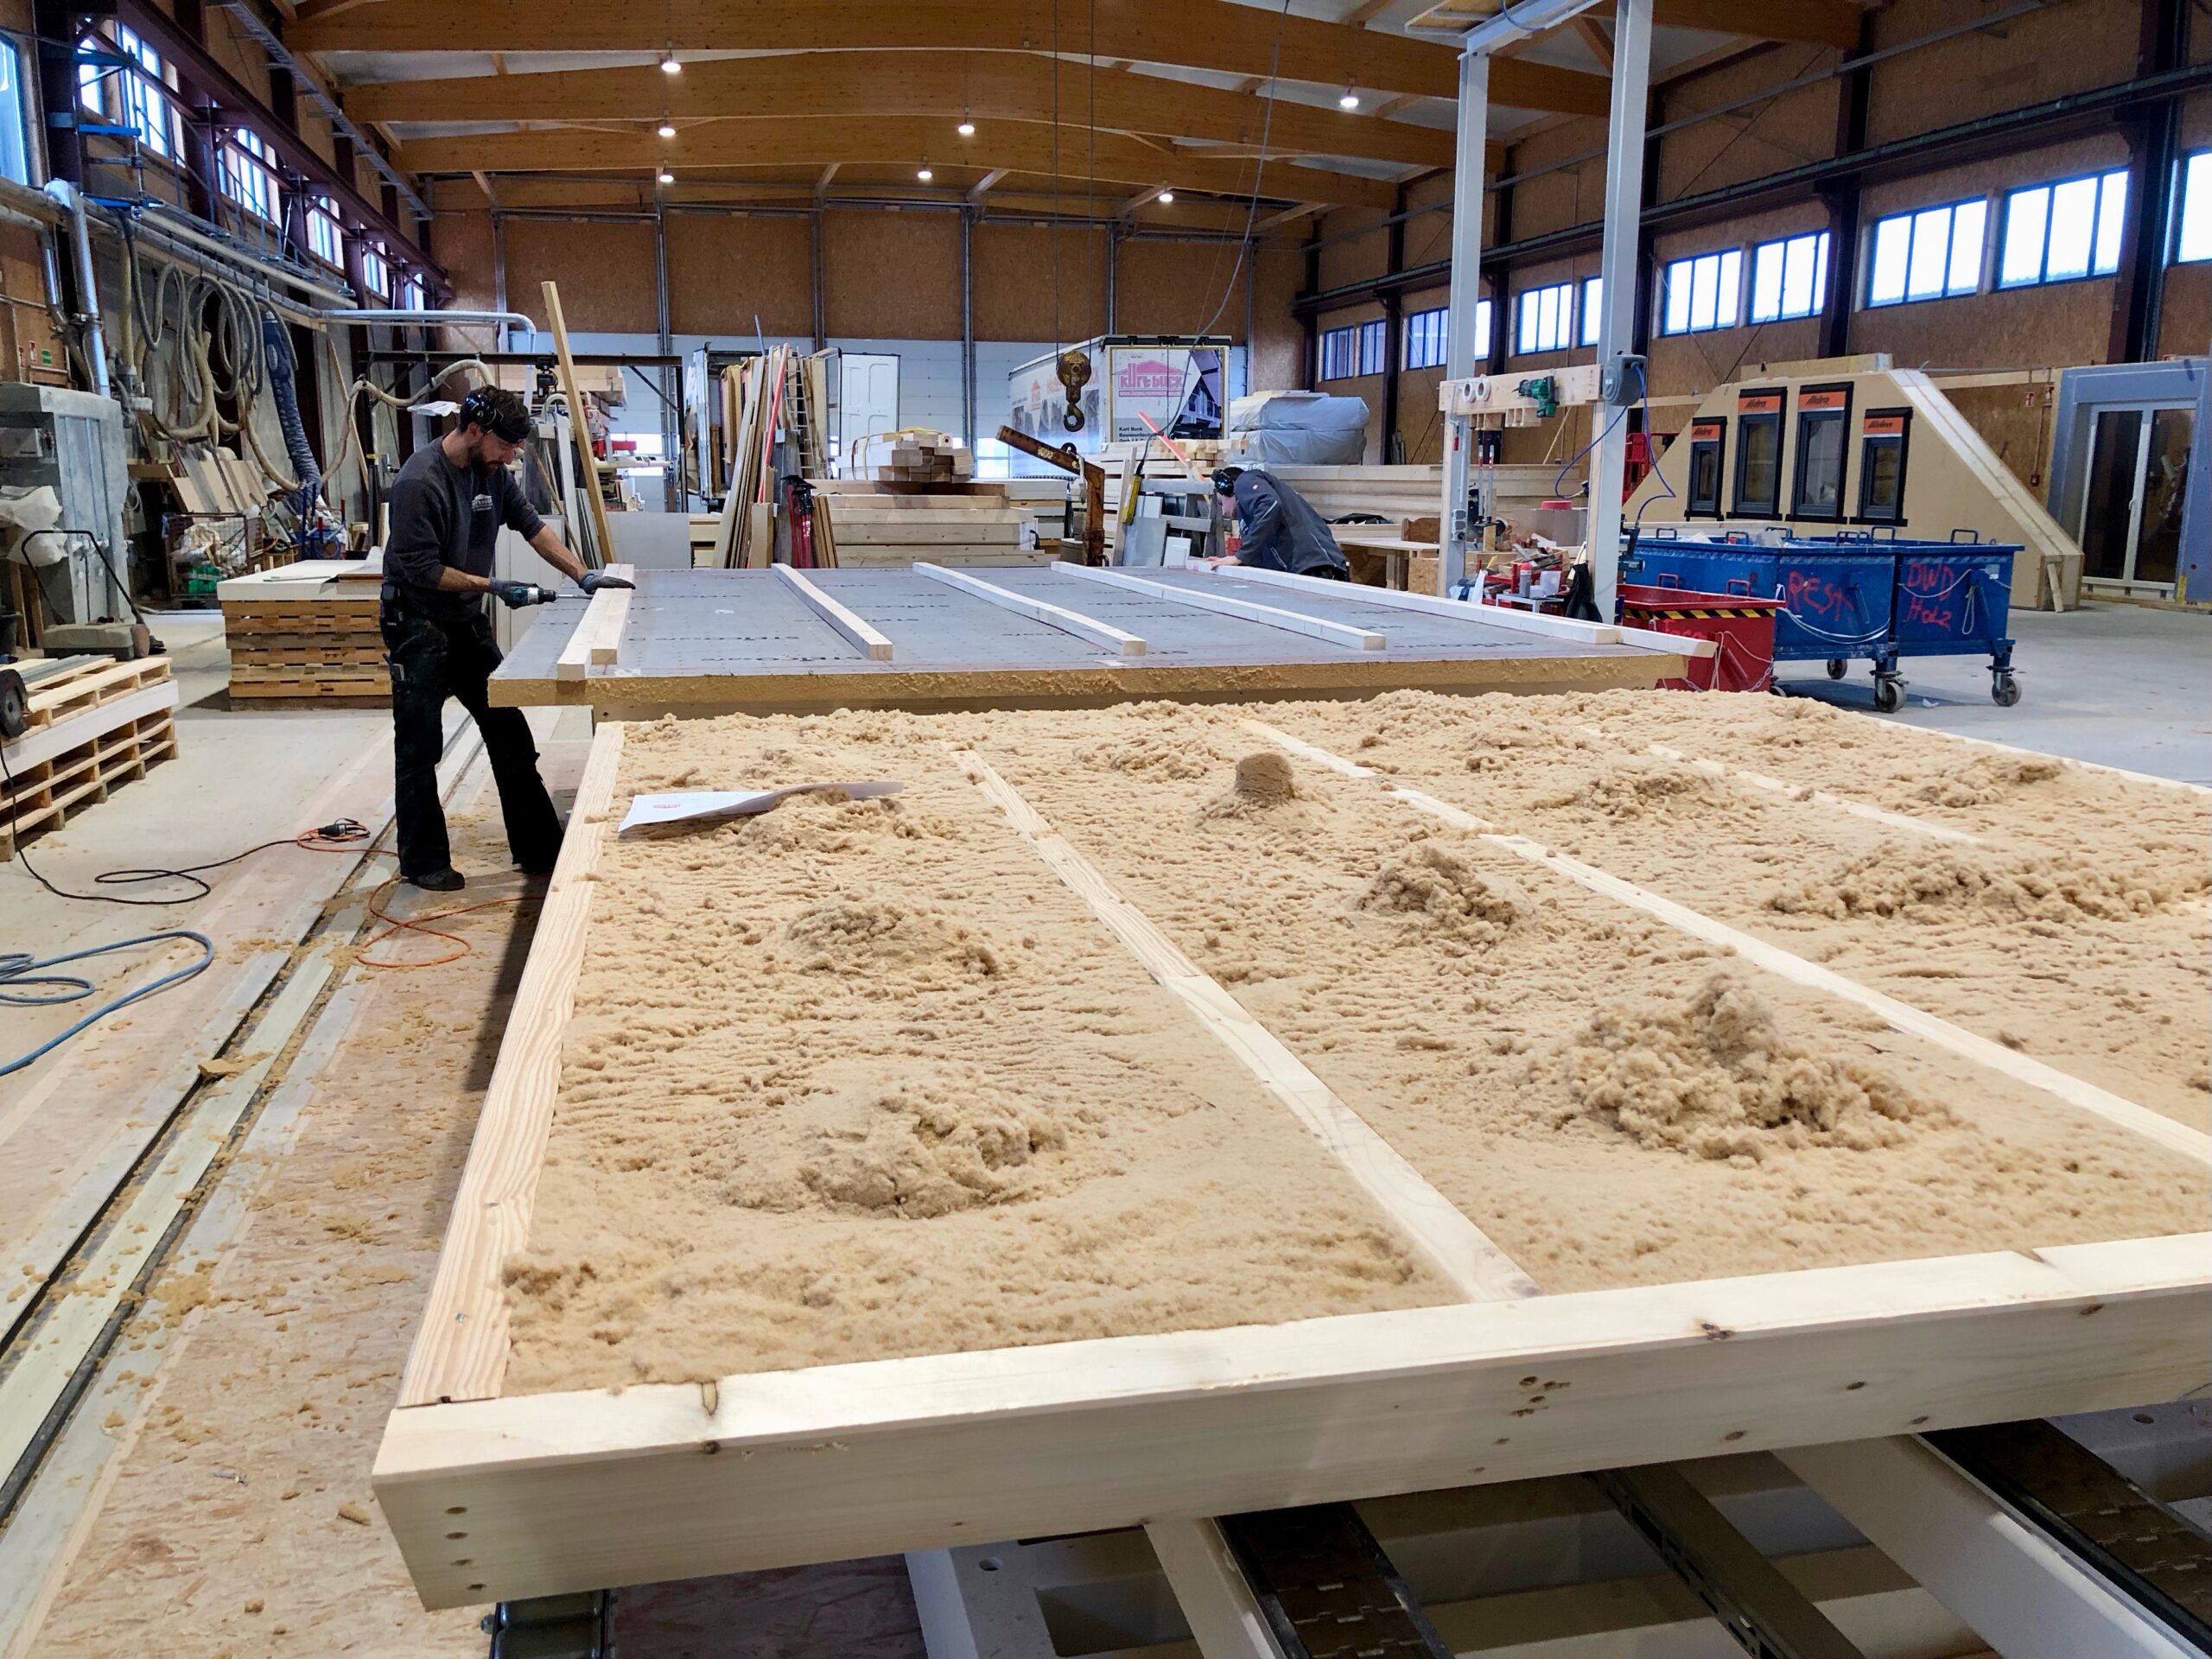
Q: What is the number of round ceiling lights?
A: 7